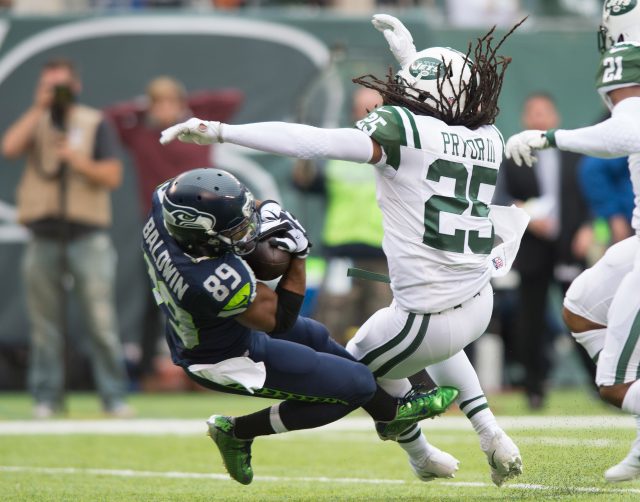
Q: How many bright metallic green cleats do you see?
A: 2